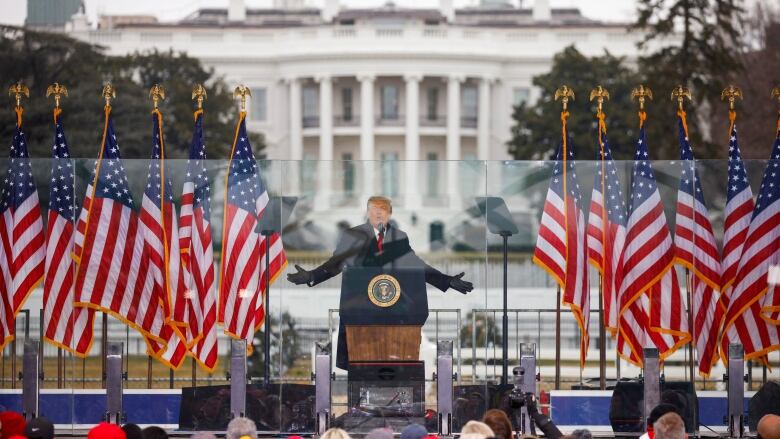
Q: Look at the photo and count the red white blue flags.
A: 12